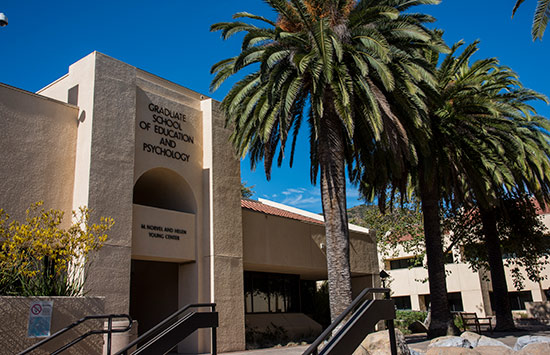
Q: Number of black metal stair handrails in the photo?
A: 3